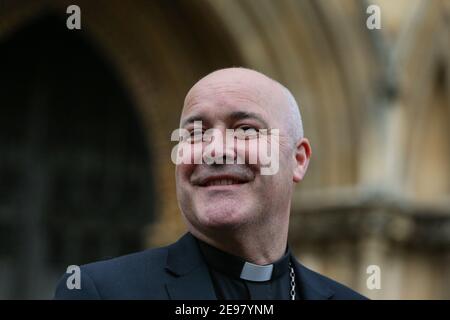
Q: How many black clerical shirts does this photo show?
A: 1